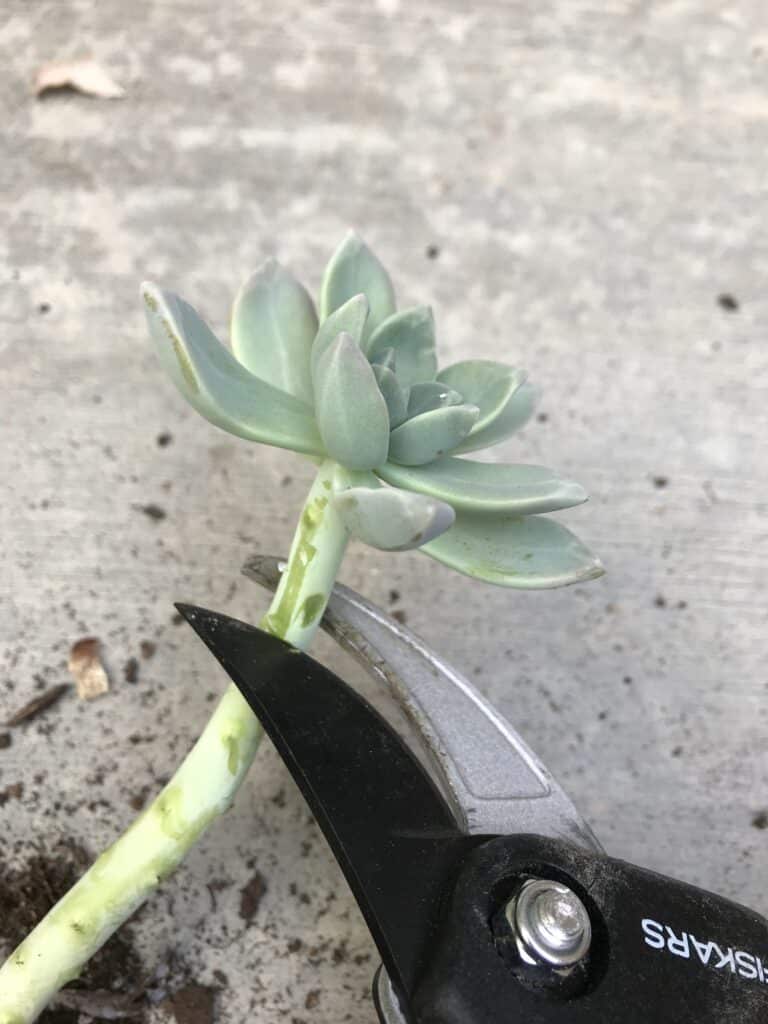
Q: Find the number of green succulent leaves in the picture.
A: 15